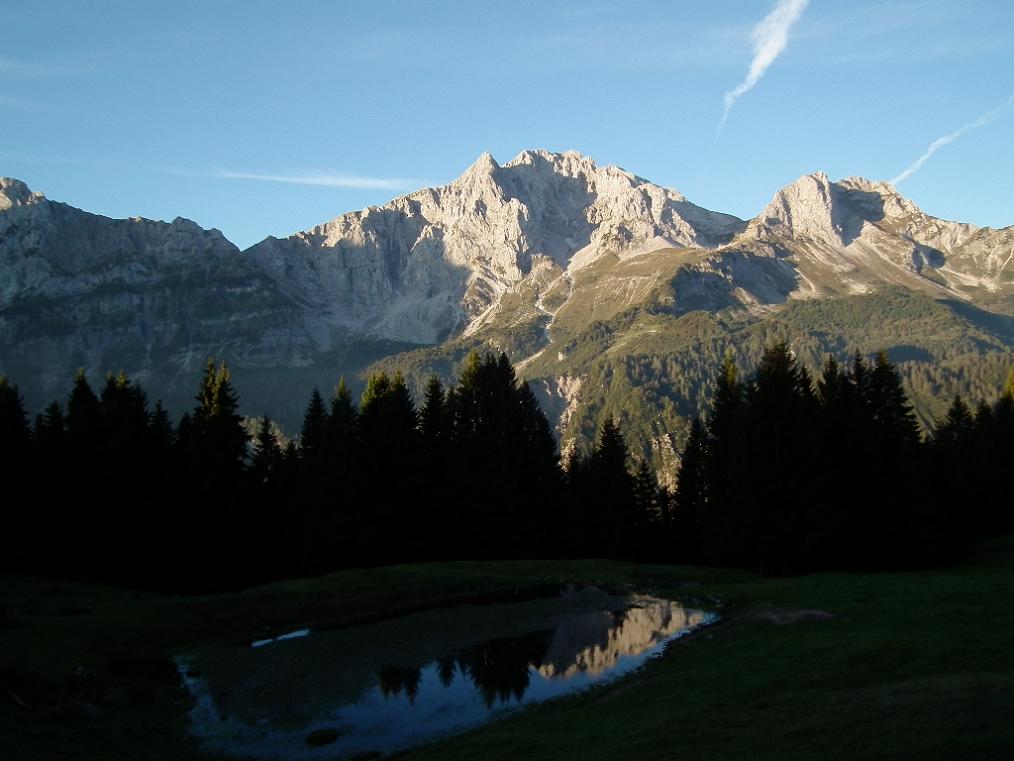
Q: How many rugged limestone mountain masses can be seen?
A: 3